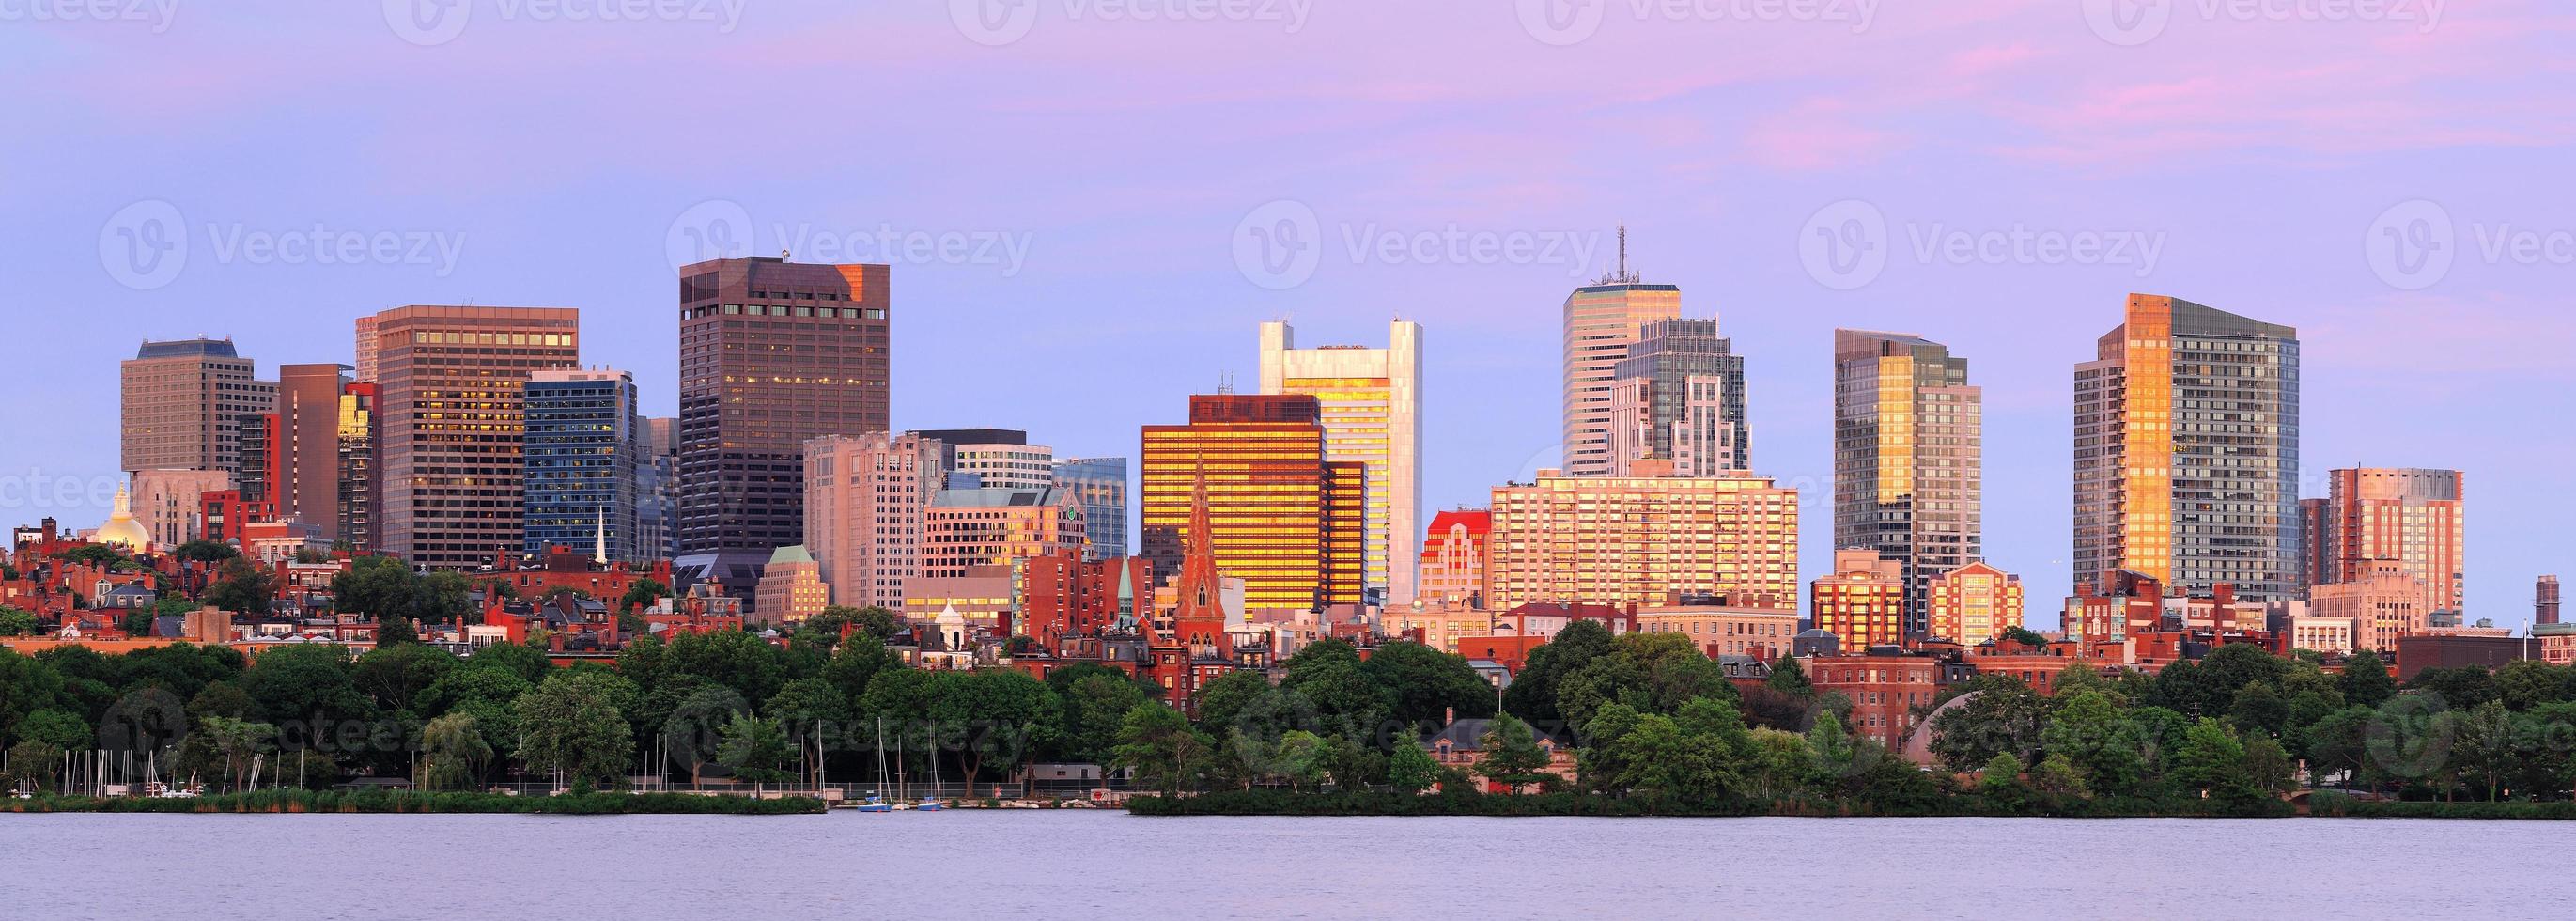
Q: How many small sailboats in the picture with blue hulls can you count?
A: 2